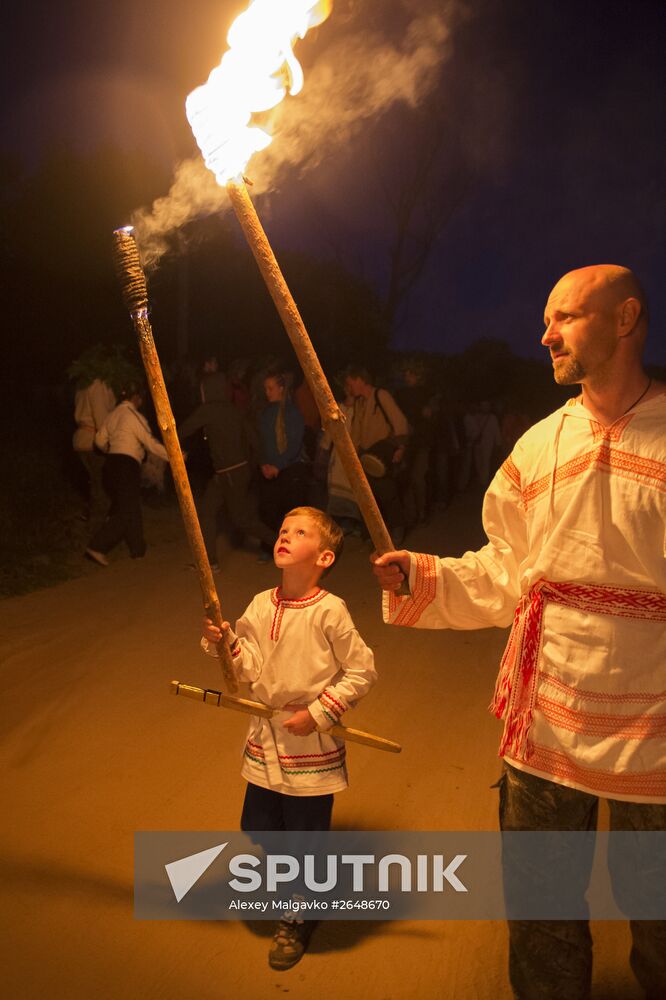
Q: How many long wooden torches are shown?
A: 2